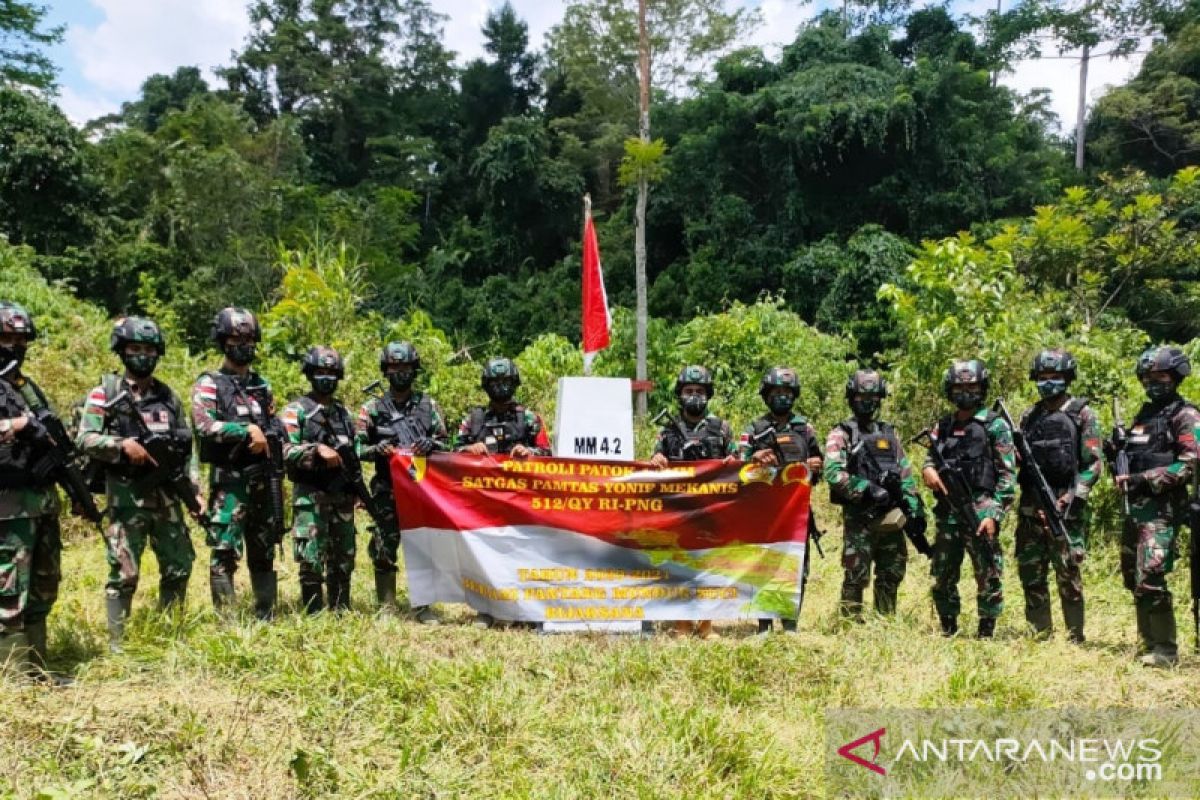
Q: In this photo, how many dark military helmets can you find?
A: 12